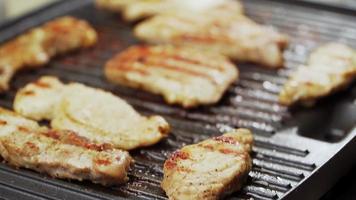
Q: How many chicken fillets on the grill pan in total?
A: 8